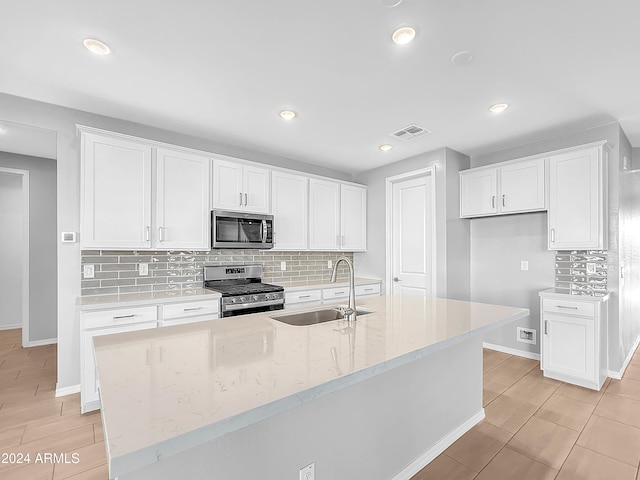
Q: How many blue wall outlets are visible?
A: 0